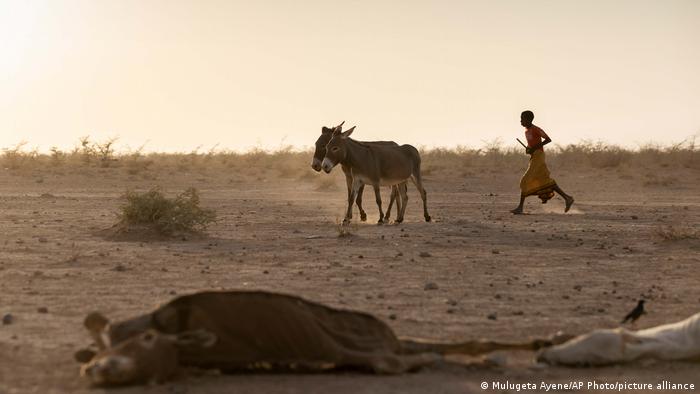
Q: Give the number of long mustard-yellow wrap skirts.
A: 1